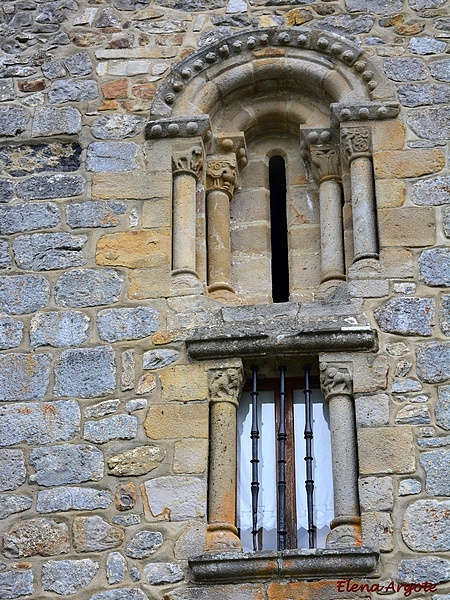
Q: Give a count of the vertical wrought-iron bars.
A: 3